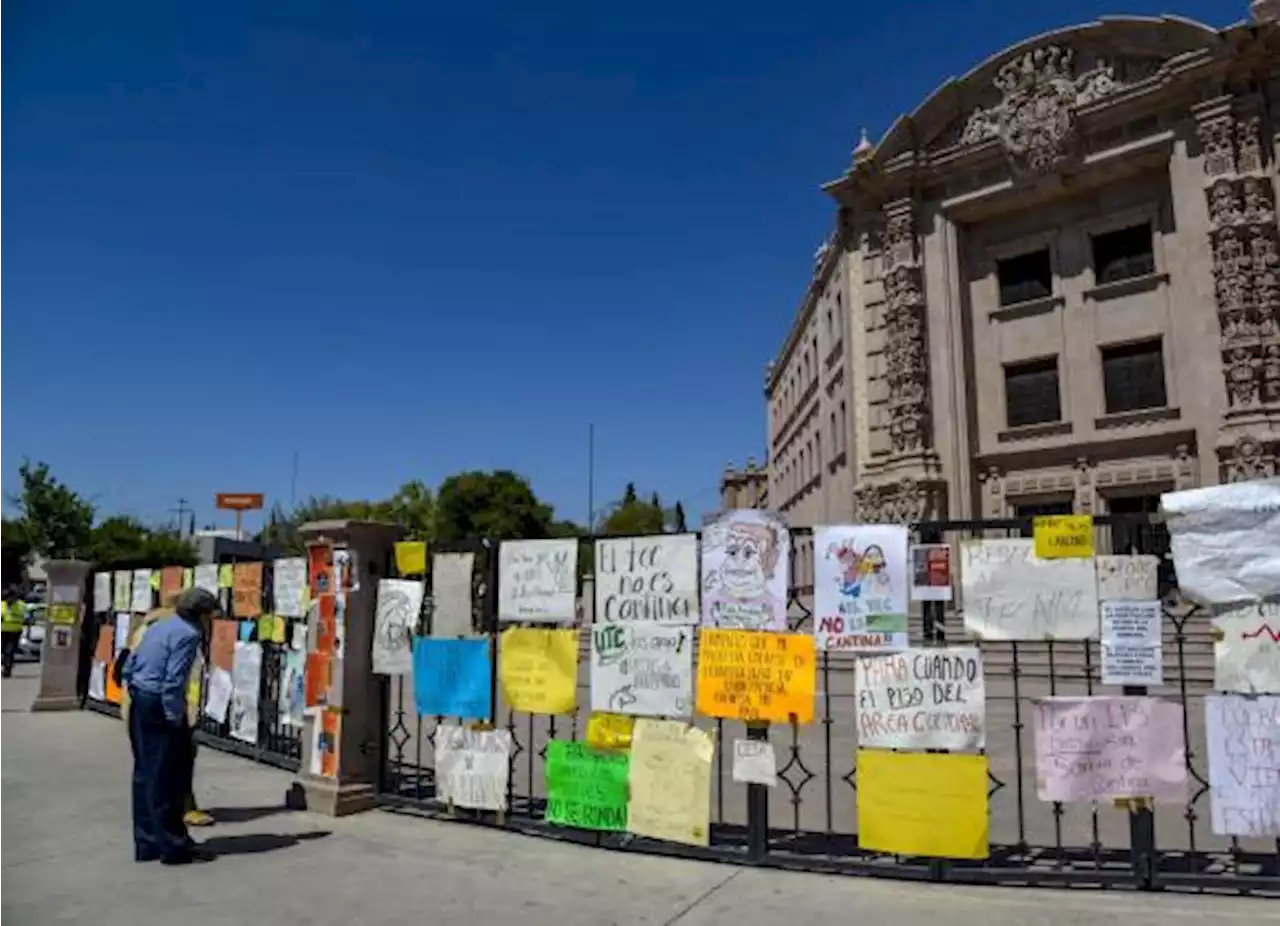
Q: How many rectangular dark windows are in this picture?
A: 4